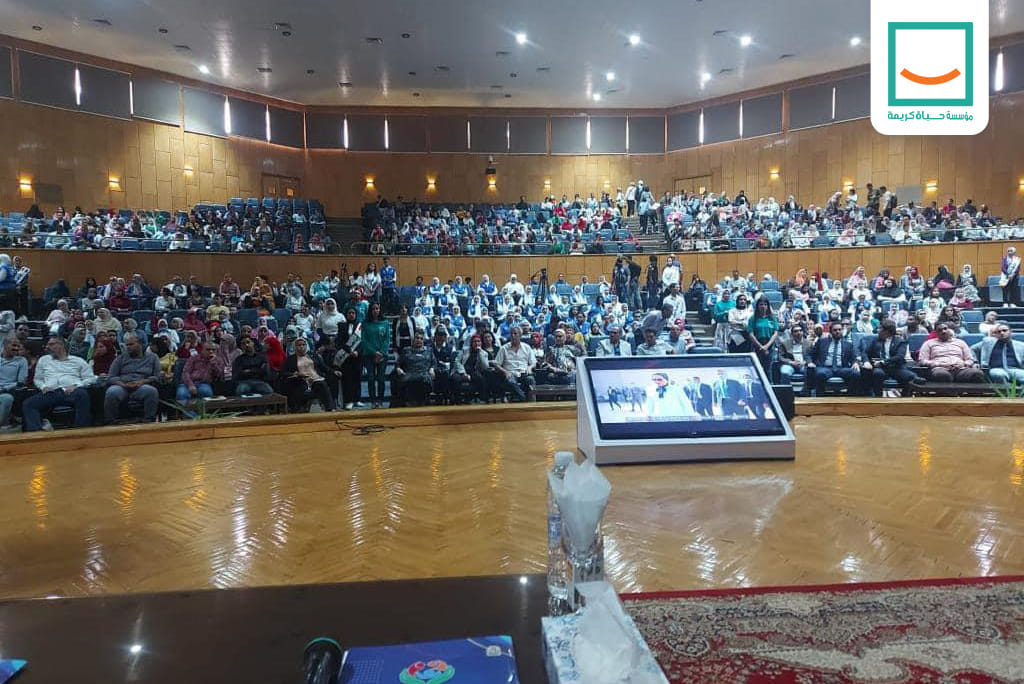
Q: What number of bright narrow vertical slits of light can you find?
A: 14